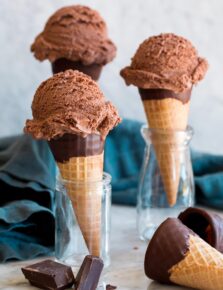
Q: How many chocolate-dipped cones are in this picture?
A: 5